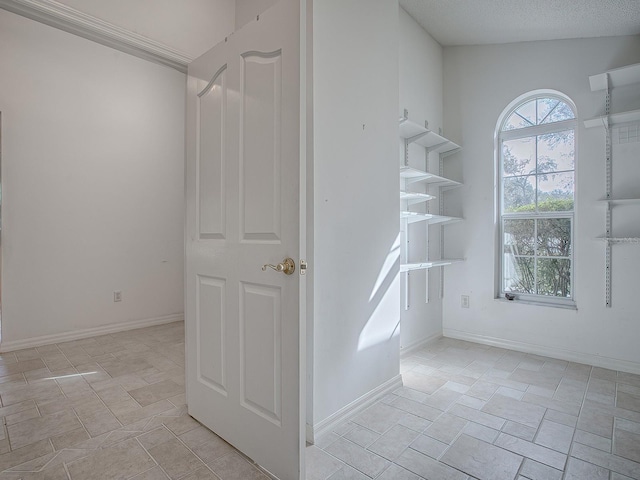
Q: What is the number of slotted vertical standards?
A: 4